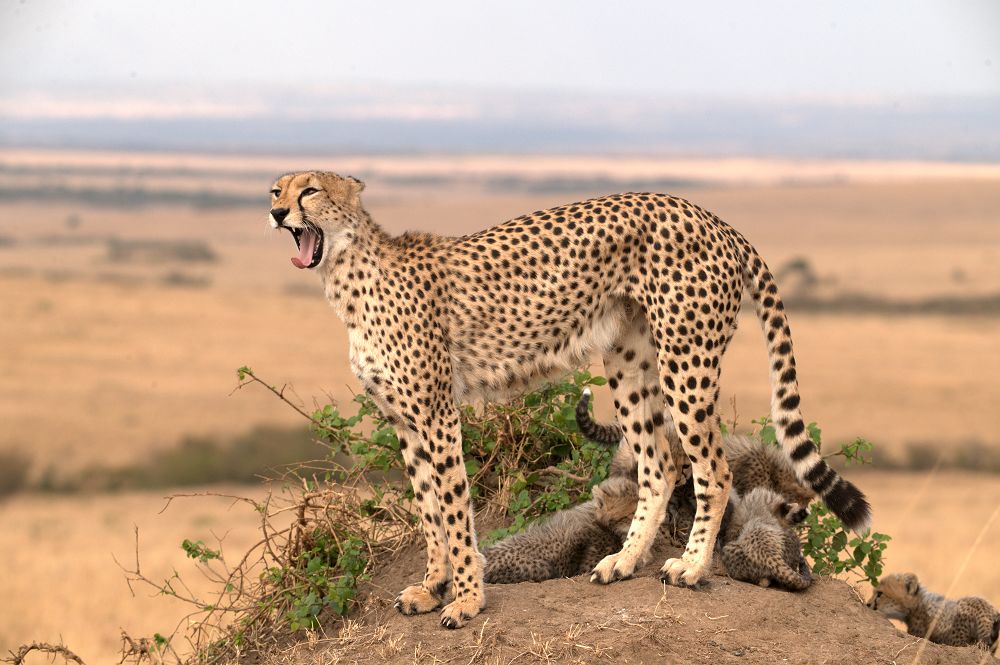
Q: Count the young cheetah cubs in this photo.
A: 5